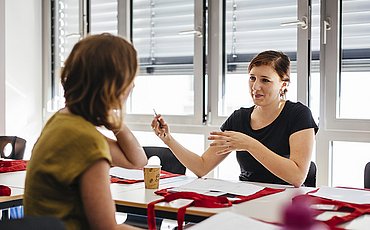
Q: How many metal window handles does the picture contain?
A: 4